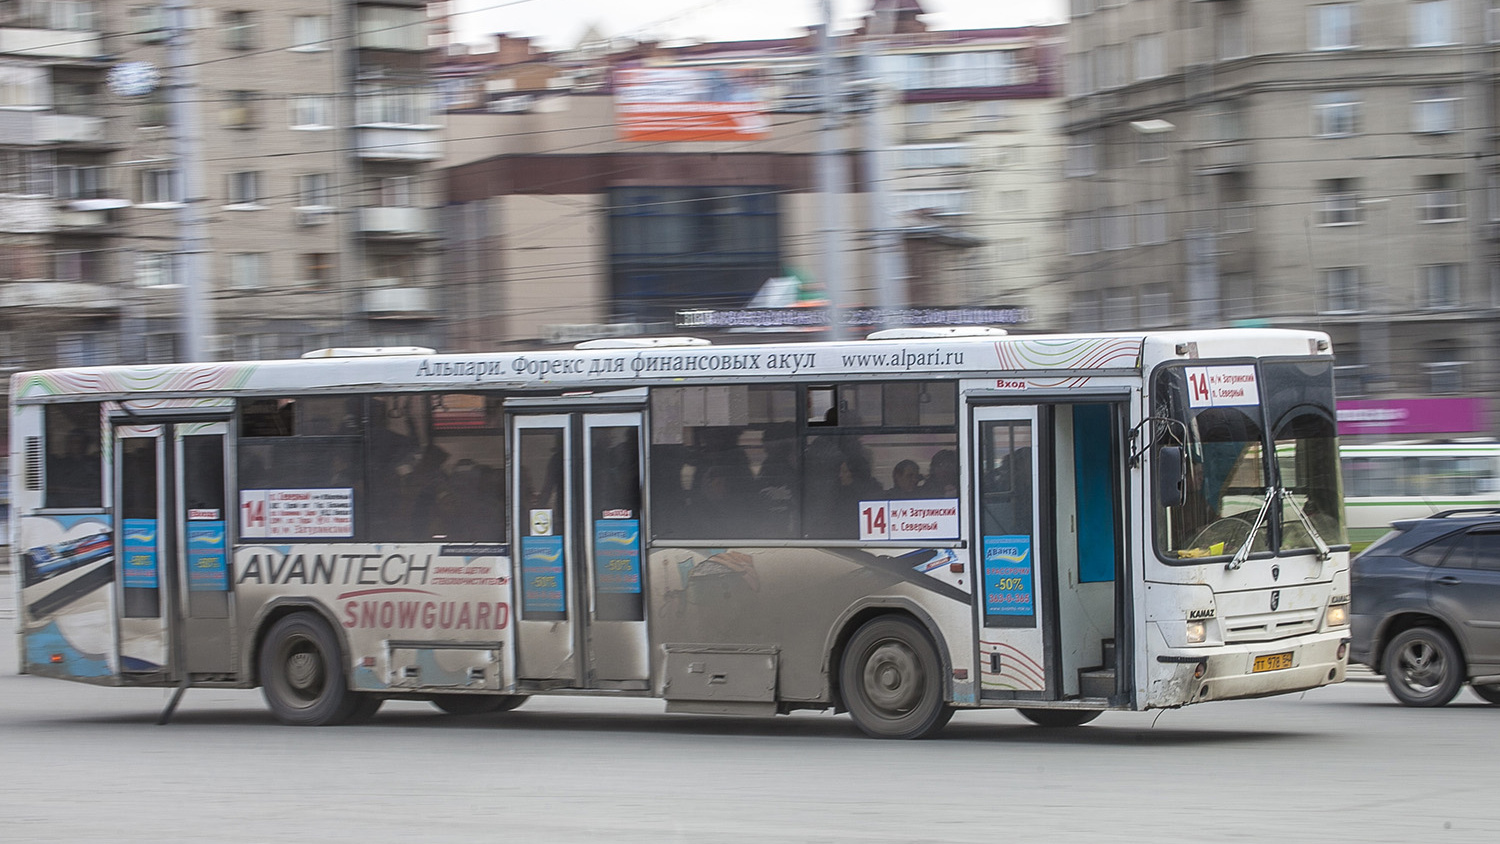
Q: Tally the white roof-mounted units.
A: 3